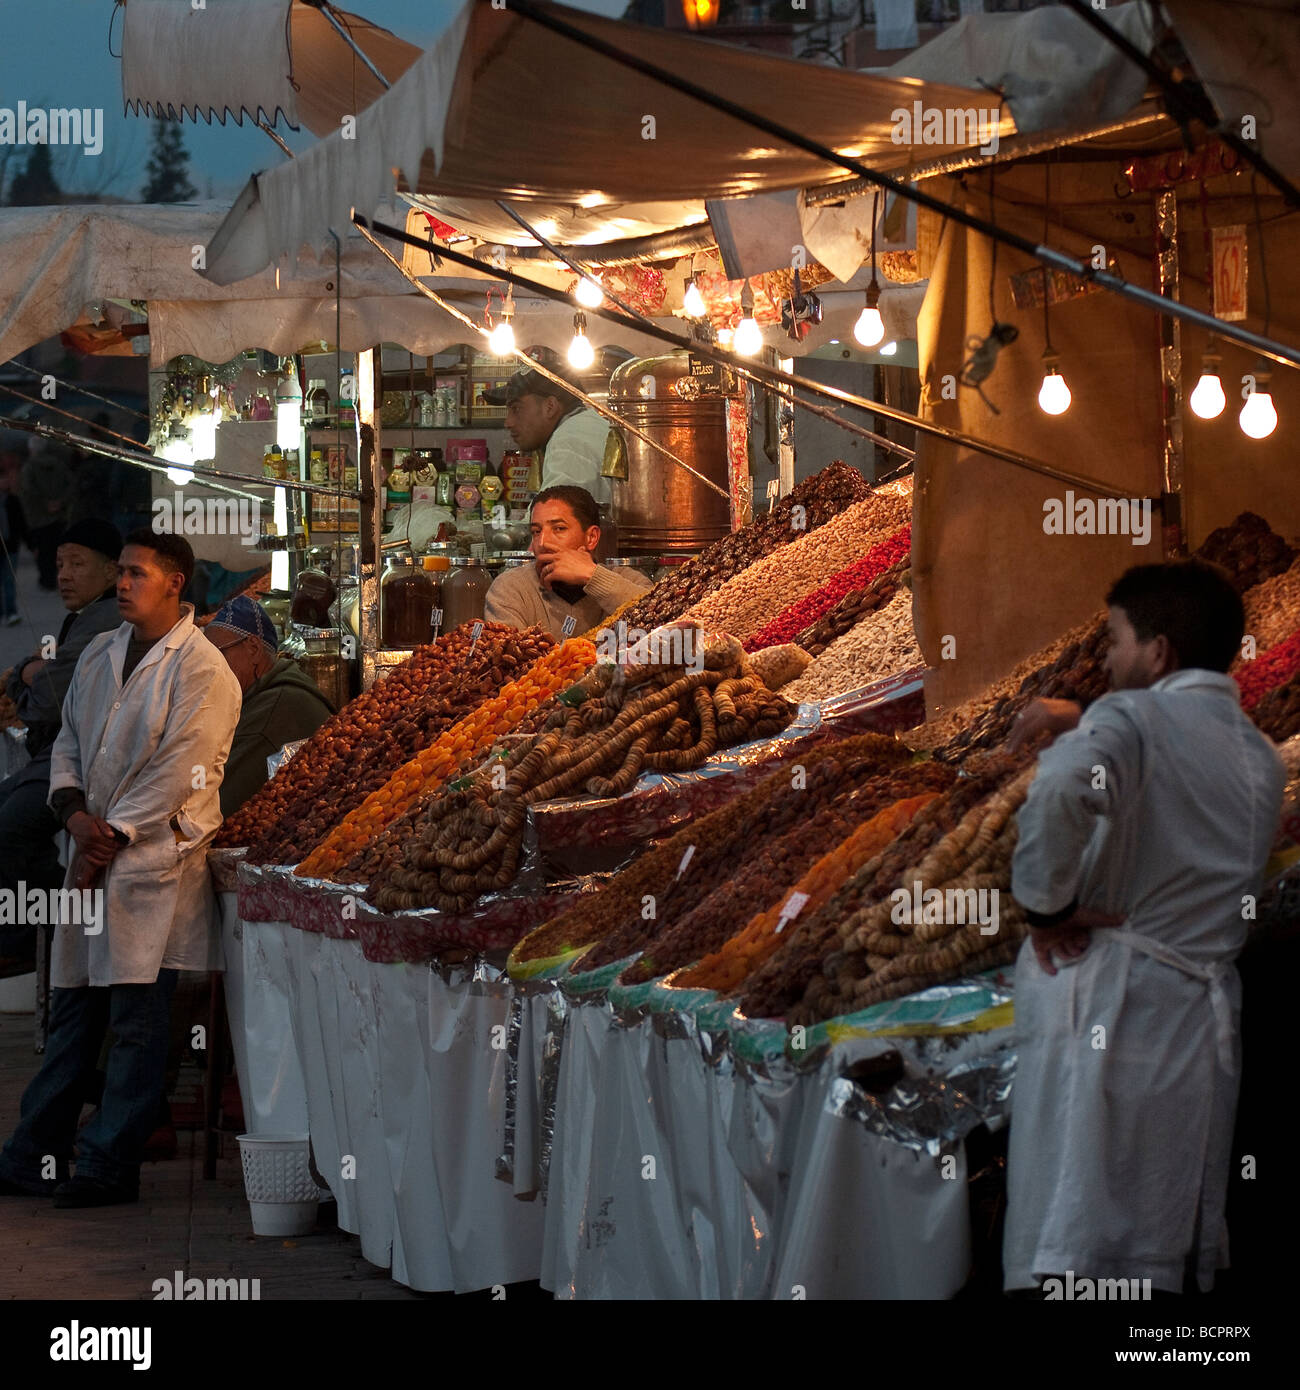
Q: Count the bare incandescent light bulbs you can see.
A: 9